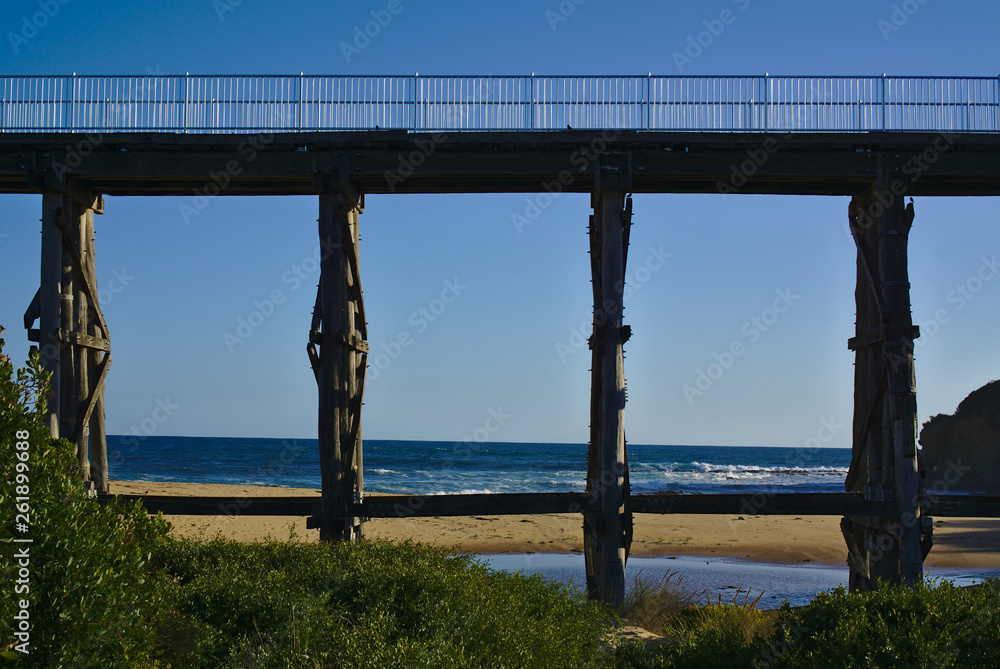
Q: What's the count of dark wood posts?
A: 4